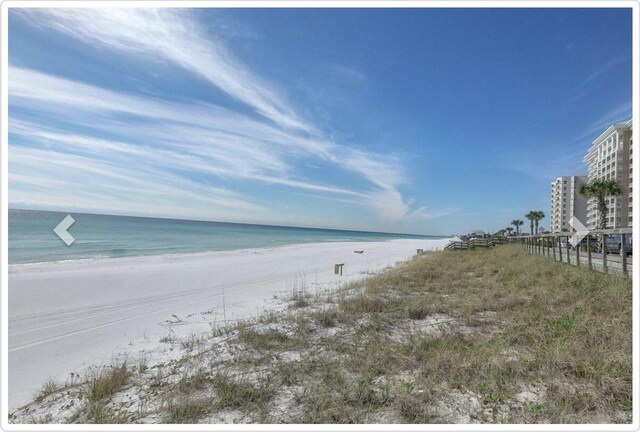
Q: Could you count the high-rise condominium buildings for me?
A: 2